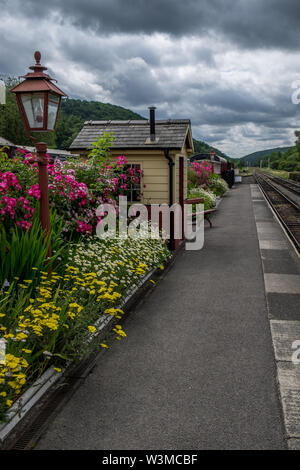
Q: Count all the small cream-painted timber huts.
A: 1